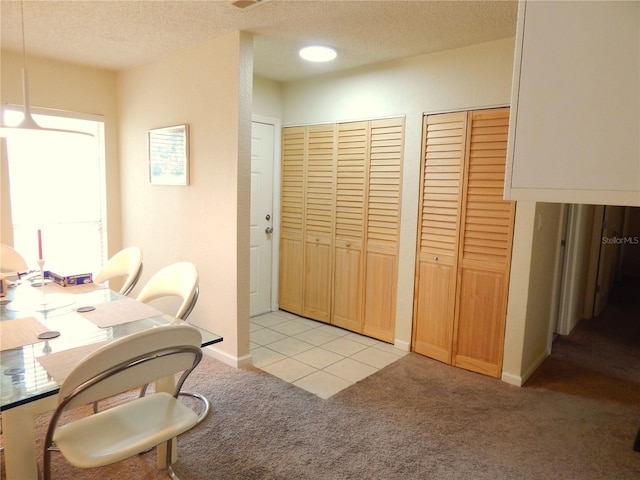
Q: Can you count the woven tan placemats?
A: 4